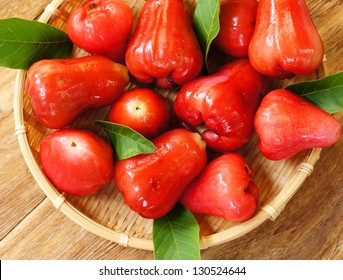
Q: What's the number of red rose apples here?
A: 11